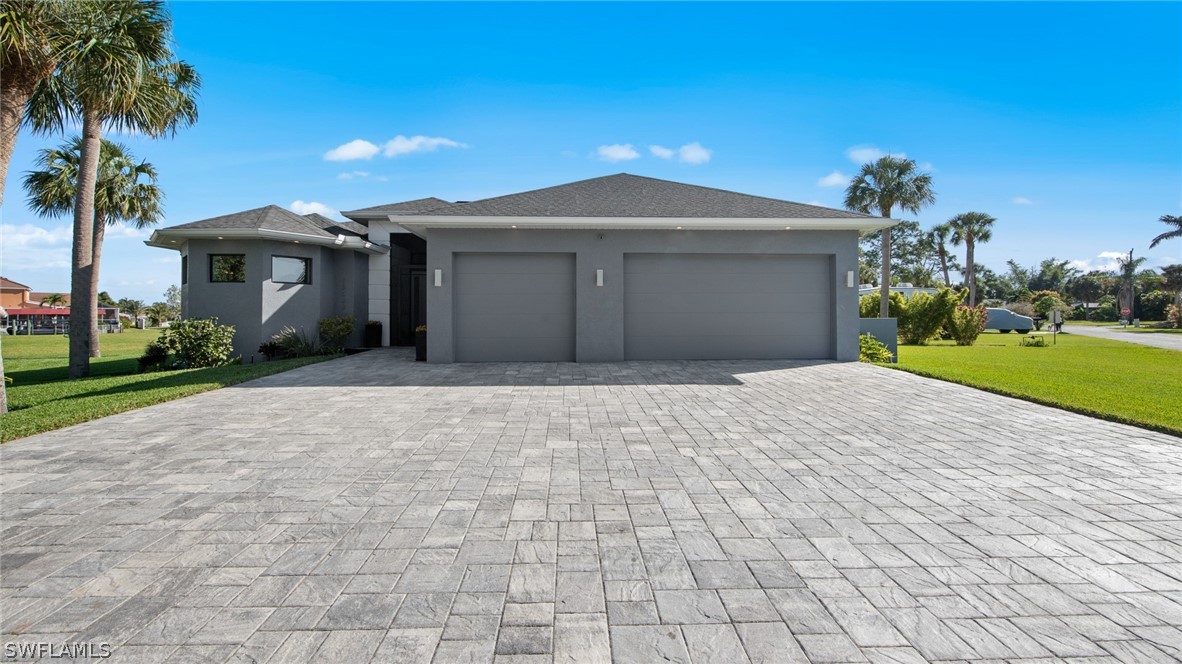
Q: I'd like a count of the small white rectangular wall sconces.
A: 3